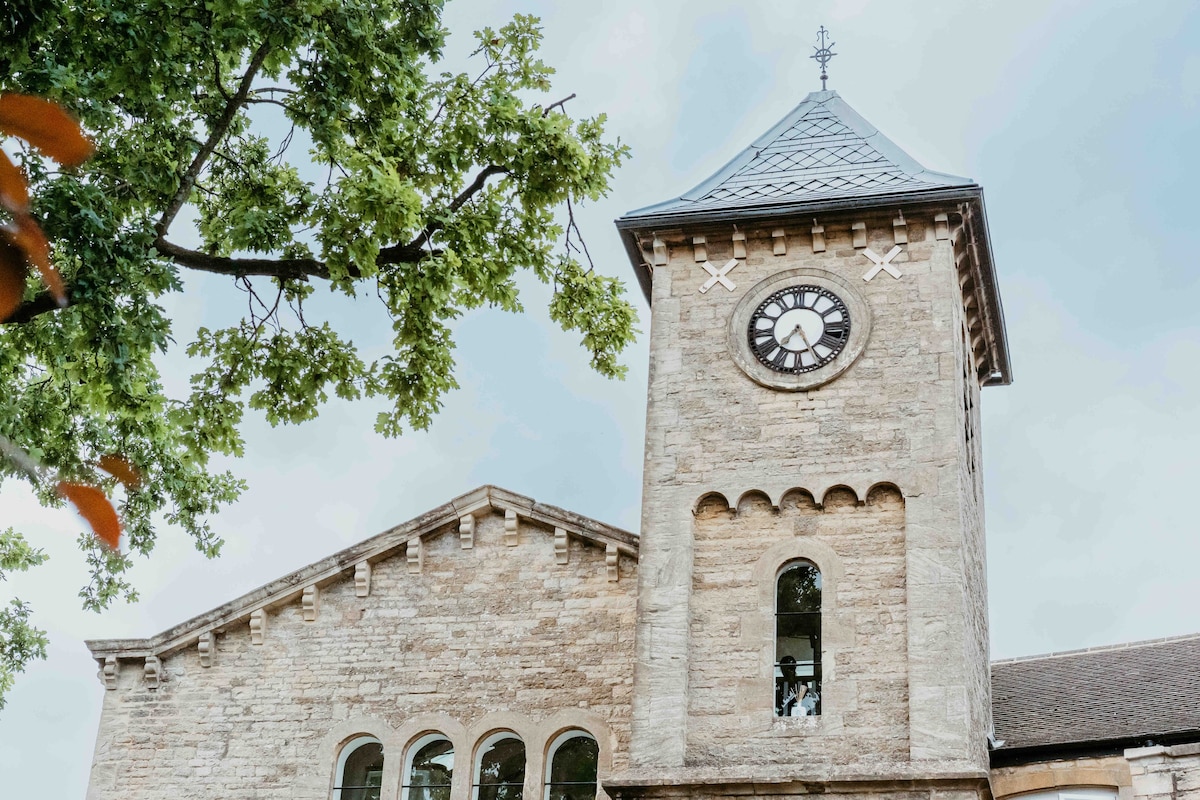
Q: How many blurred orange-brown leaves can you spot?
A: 6